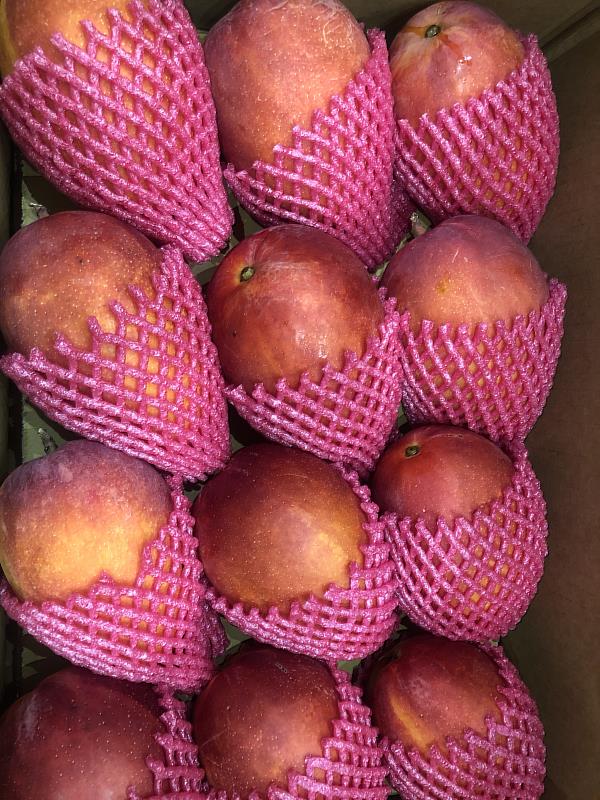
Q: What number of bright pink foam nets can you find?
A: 12